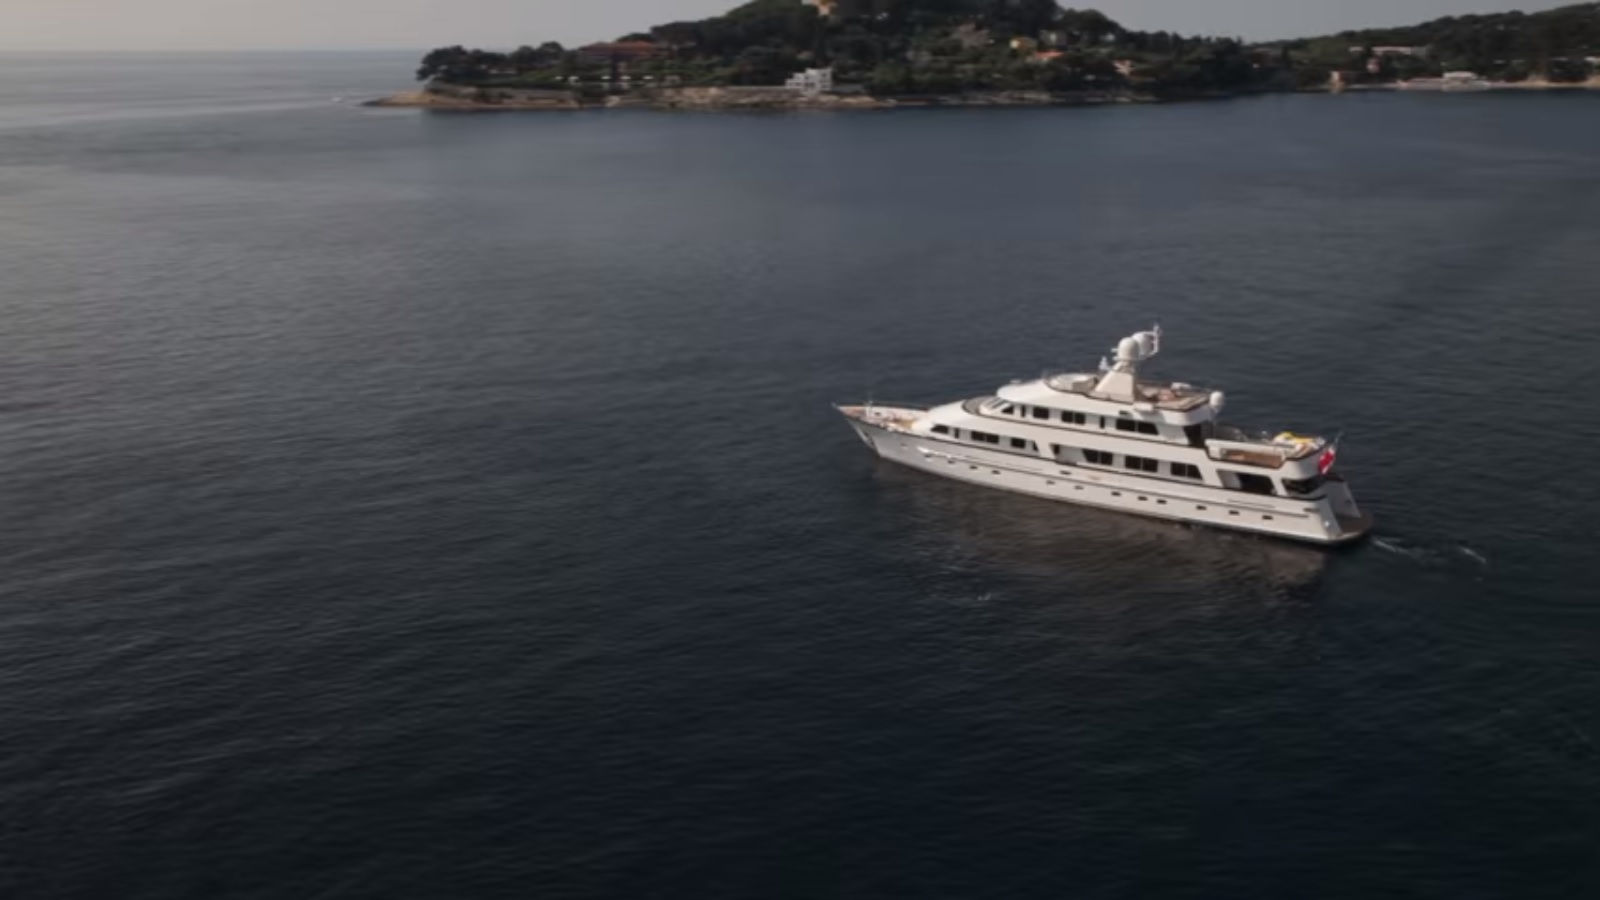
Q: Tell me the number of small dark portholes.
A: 12